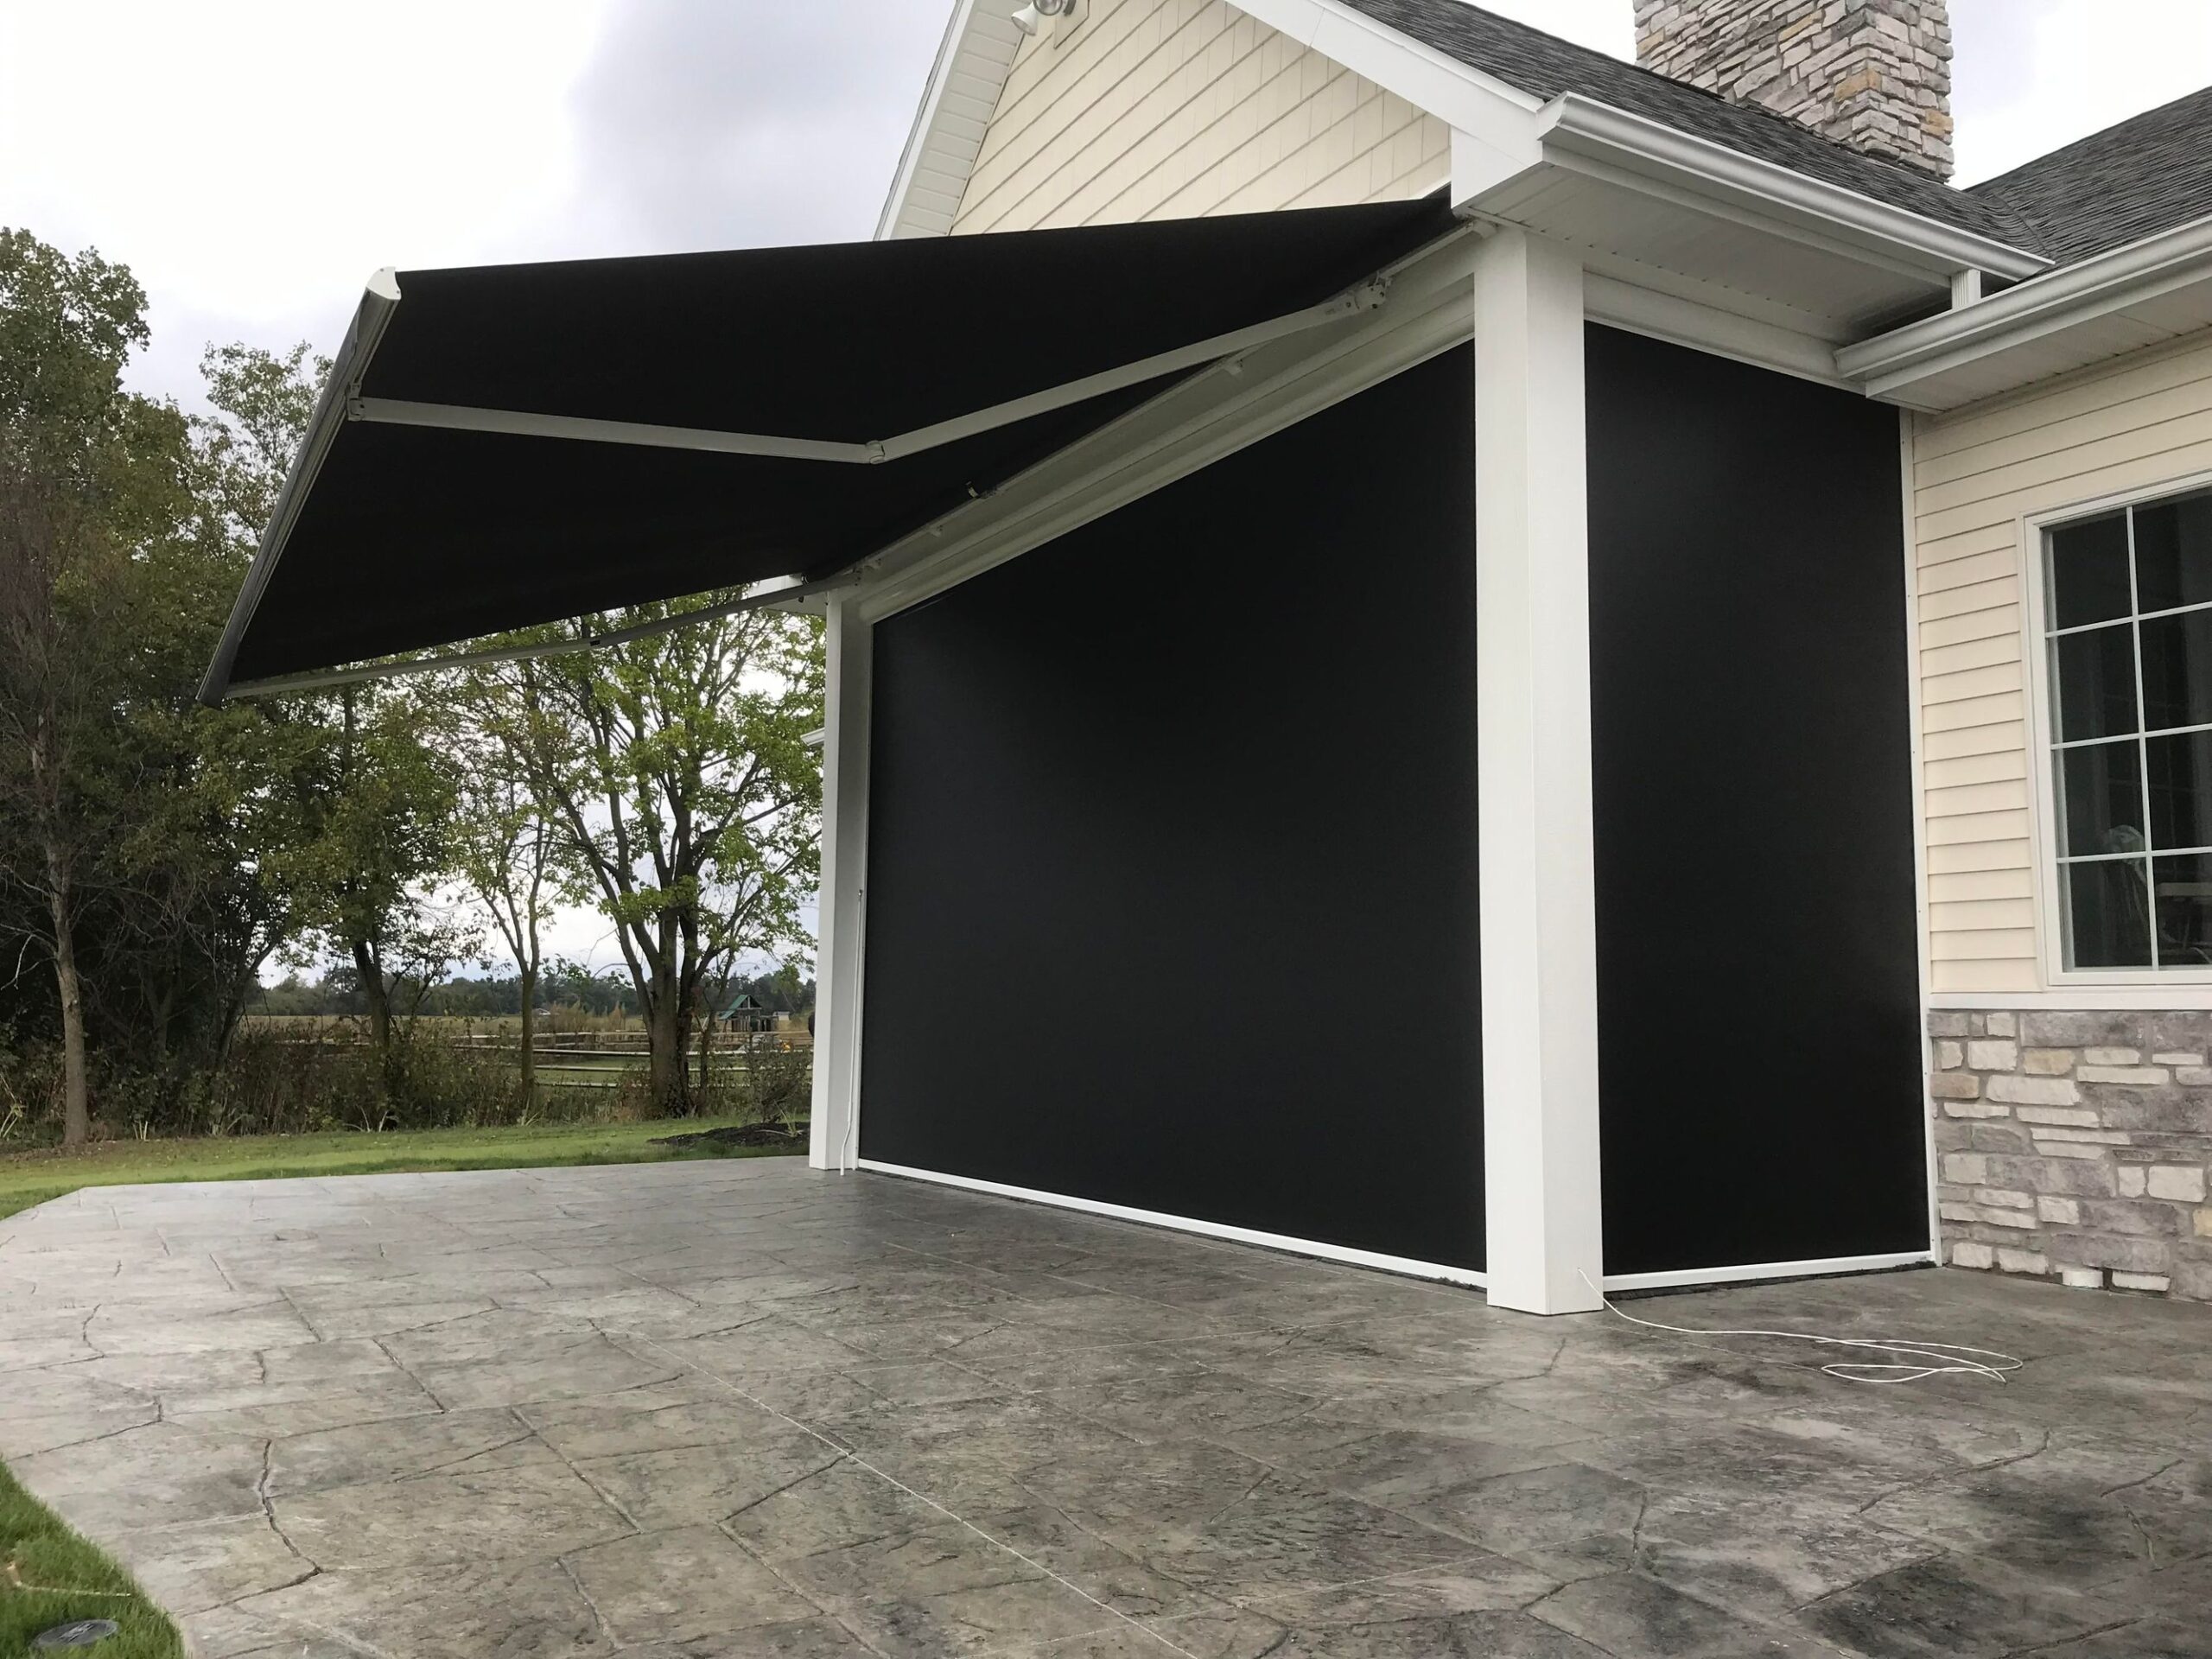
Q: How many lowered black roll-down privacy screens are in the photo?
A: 2